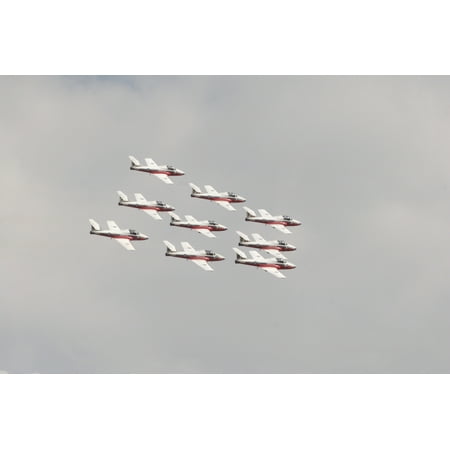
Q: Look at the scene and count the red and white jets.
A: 9